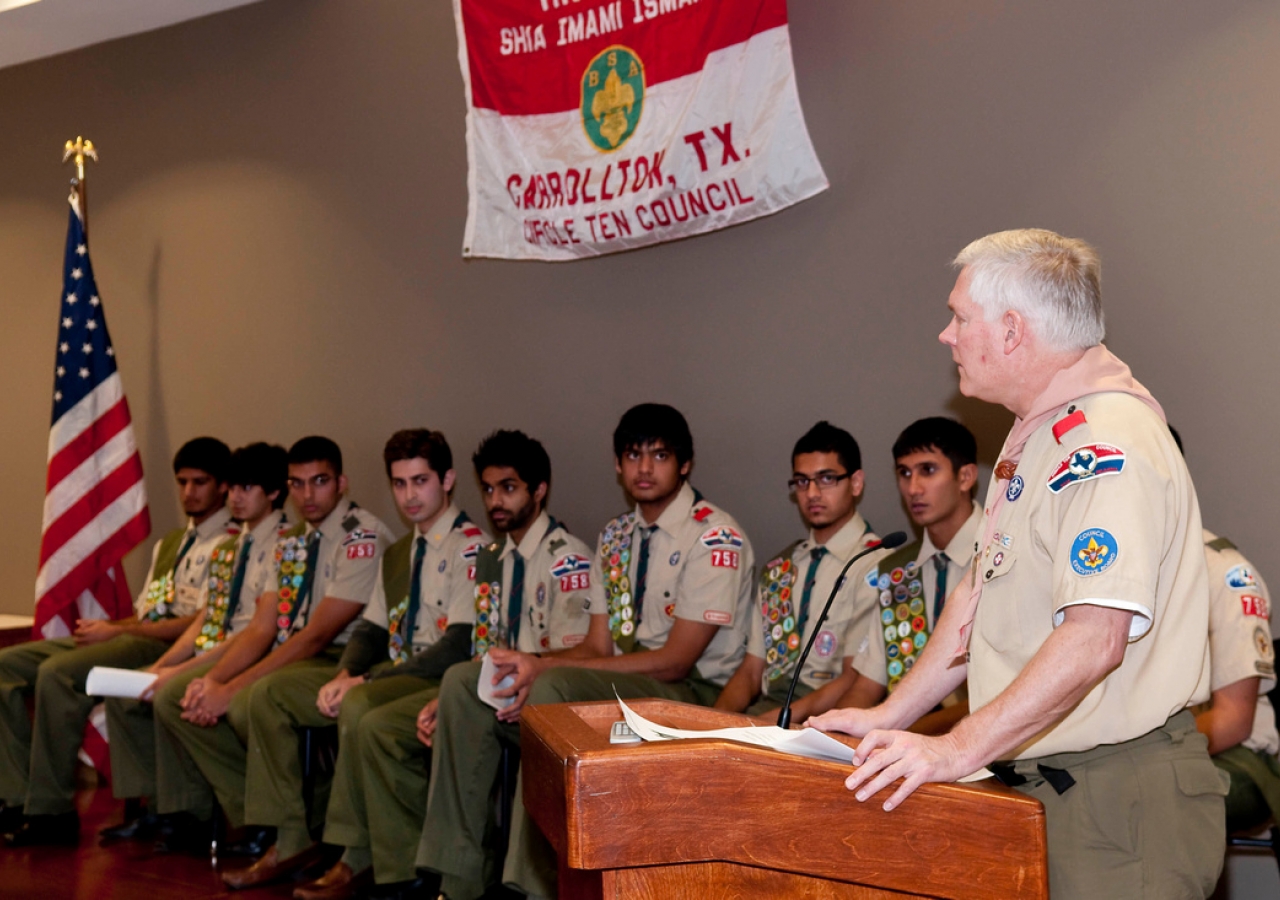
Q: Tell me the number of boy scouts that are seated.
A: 9